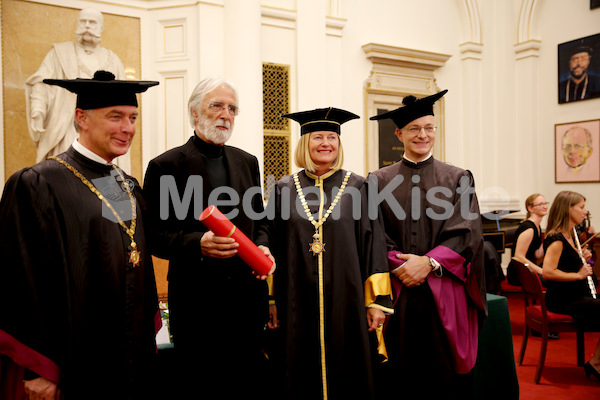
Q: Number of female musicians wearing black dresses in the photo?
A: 2